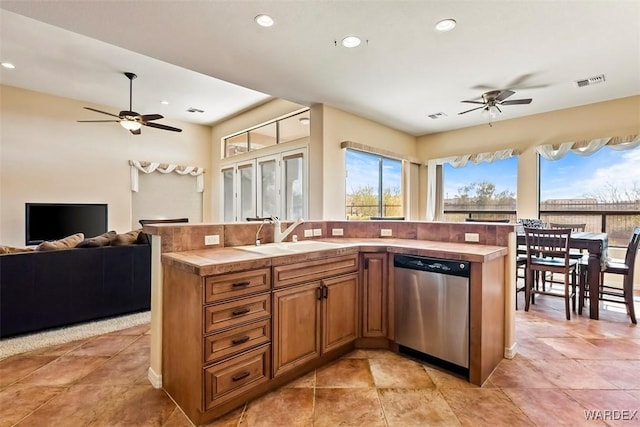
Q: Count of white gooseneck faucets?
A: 1